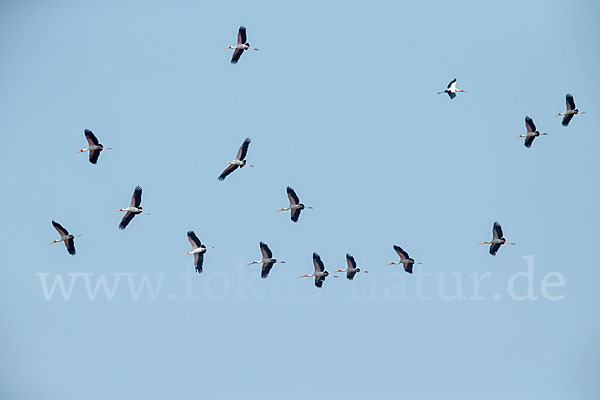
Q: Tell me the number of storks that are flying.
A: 15